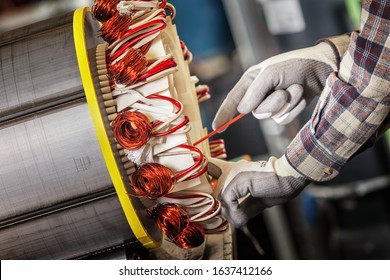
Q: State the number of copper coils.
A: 7